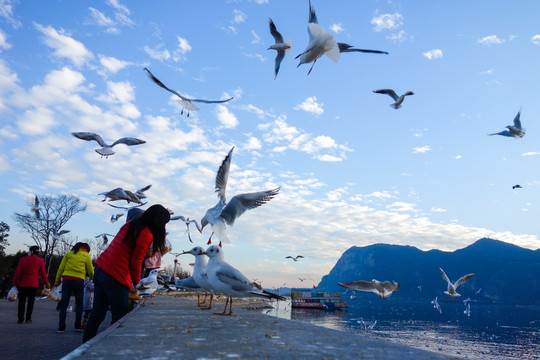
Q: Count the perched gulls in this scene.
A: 3